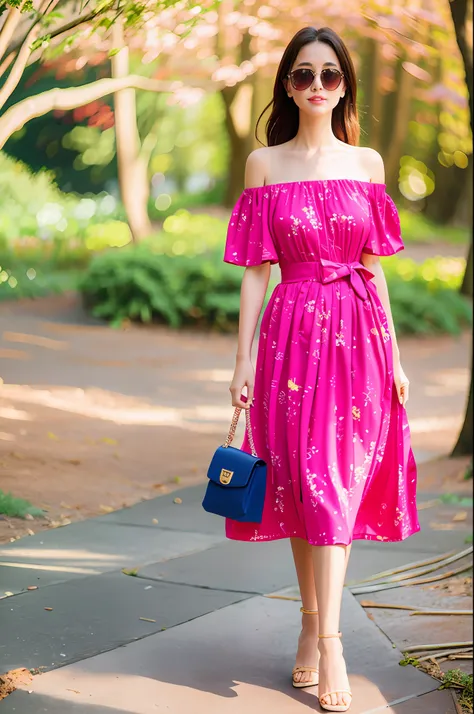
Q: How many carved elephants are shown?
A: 0